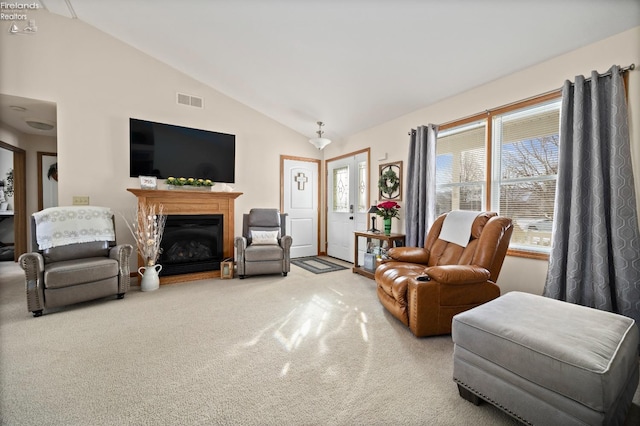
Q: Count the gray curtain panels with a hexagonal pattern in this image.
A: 2